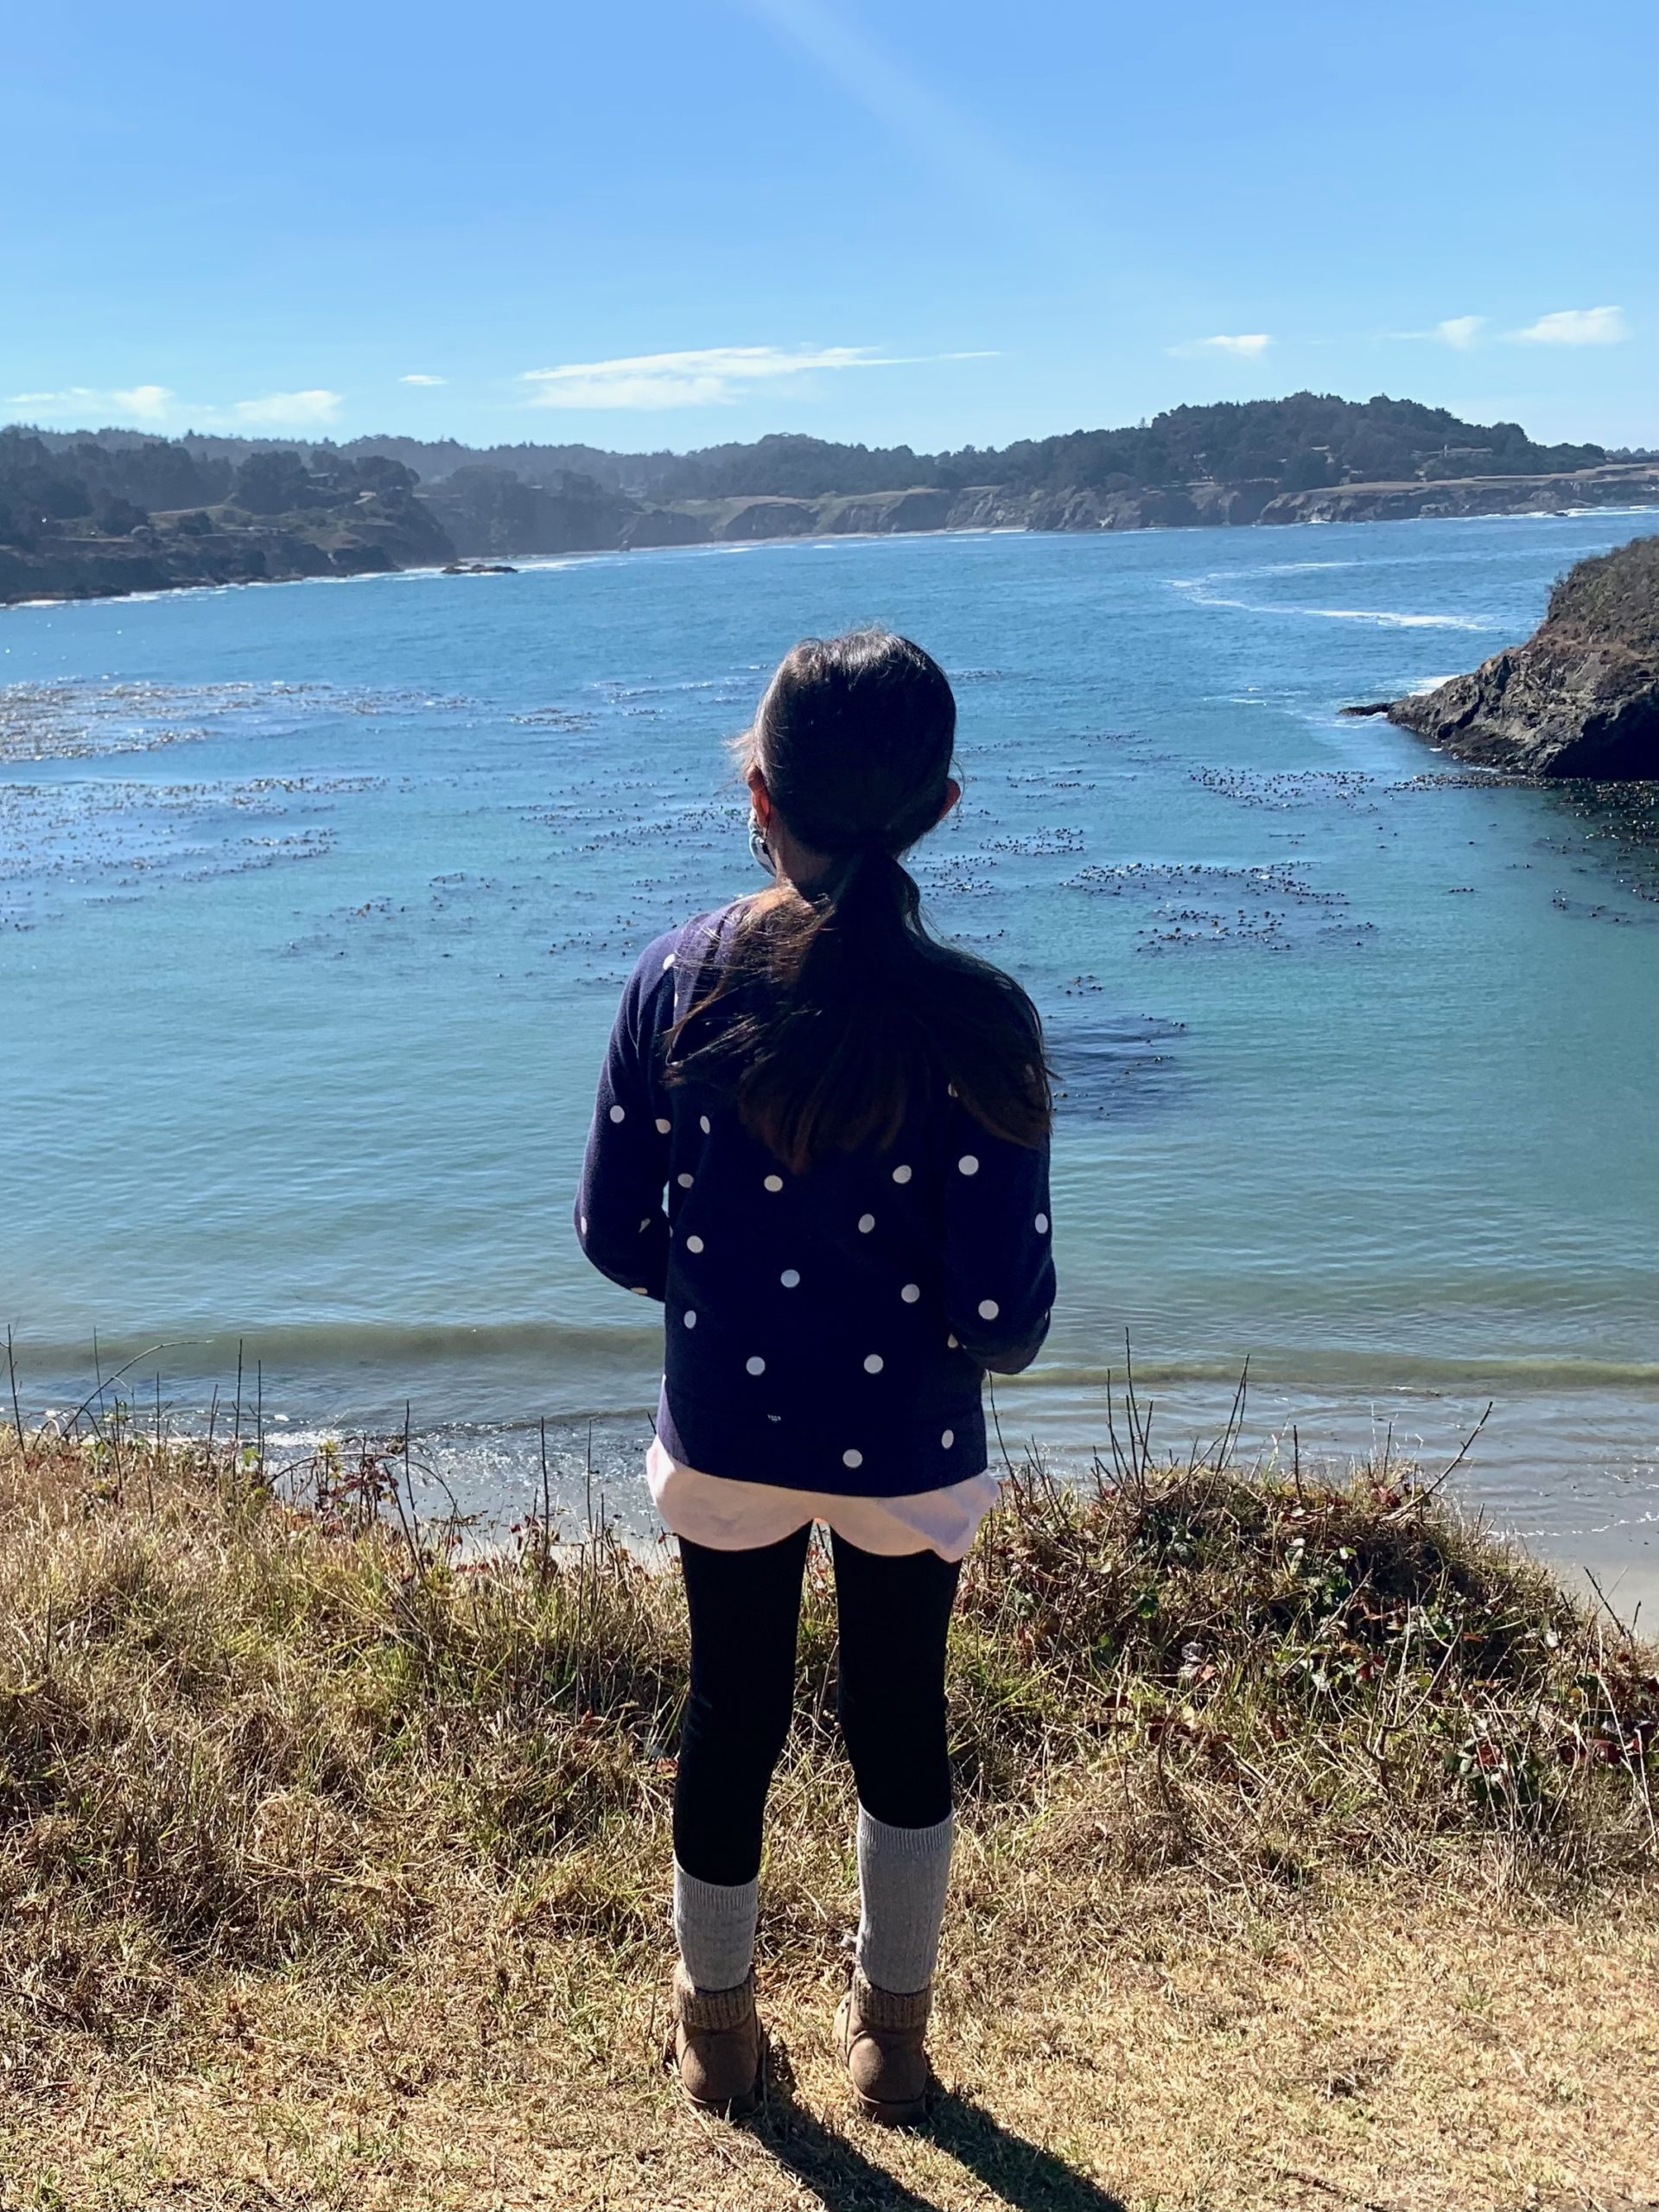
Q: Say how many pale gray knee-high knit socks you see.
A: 2